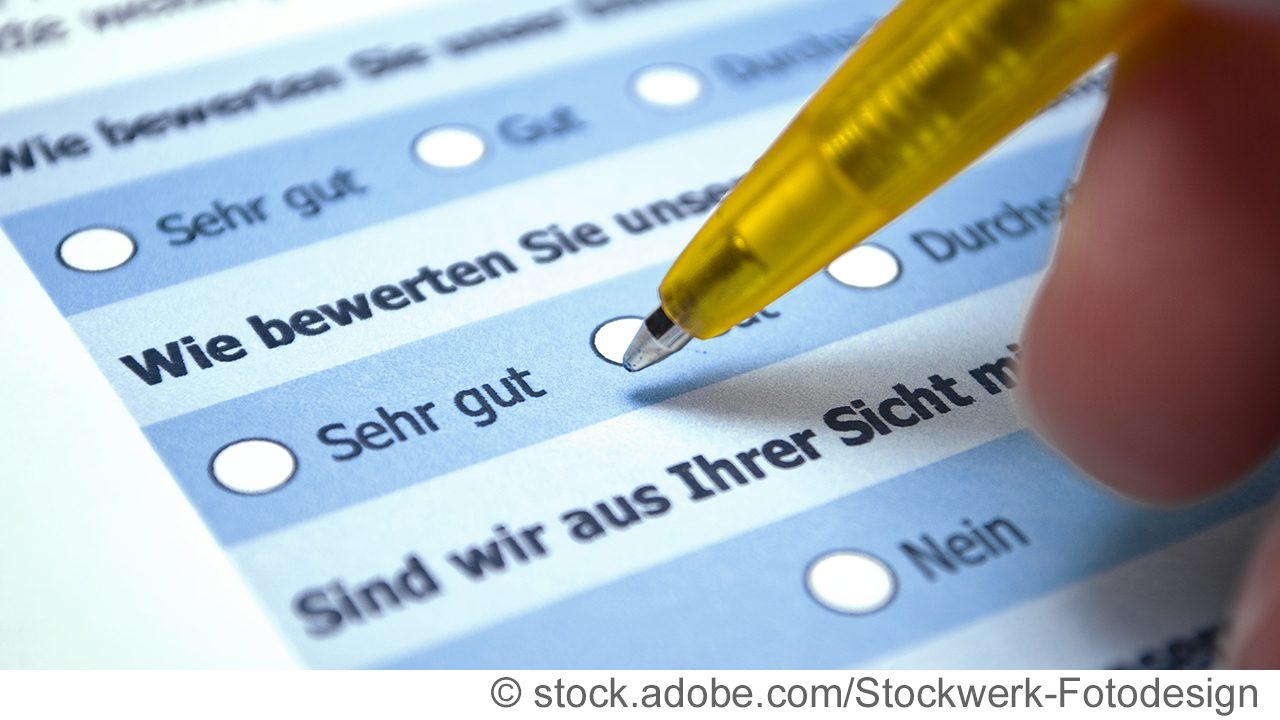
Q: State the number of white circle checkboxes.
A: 7